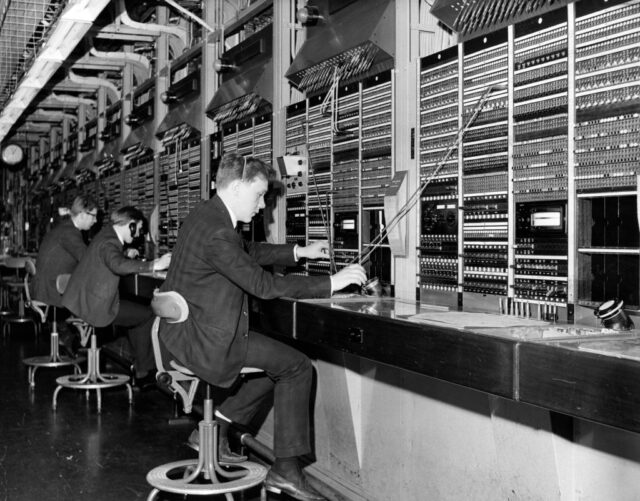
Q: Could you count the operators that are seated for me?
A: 3